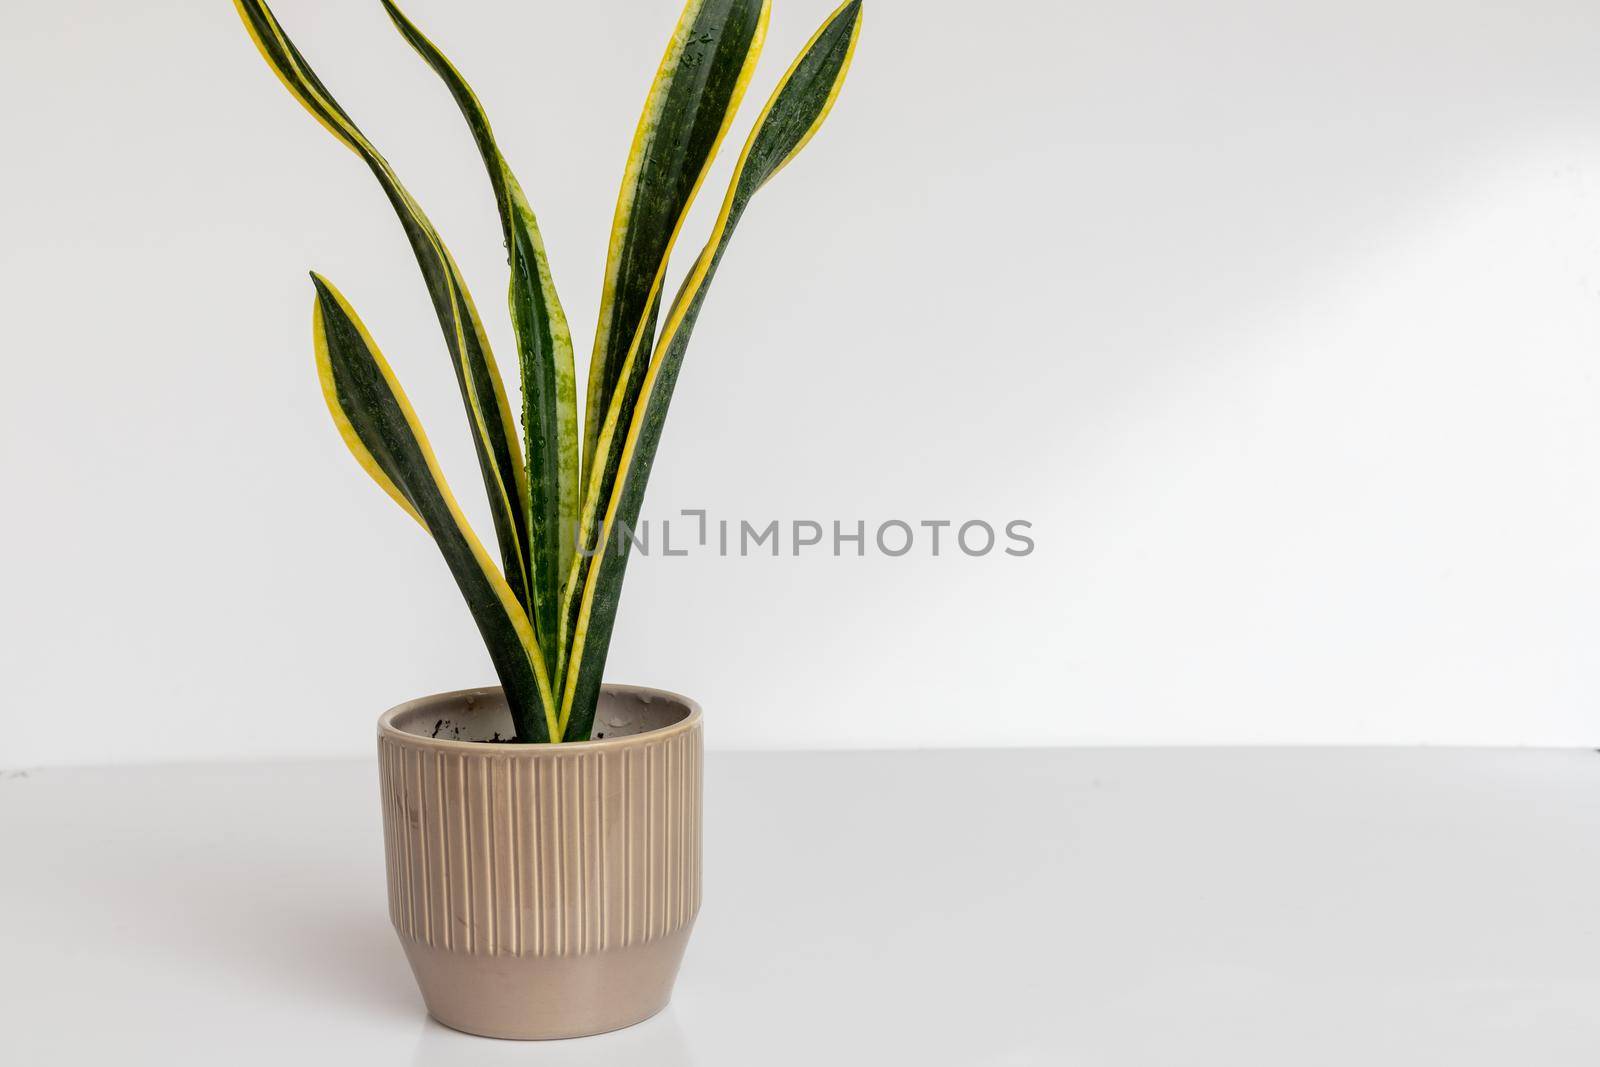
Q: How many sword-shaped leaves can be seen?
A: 5